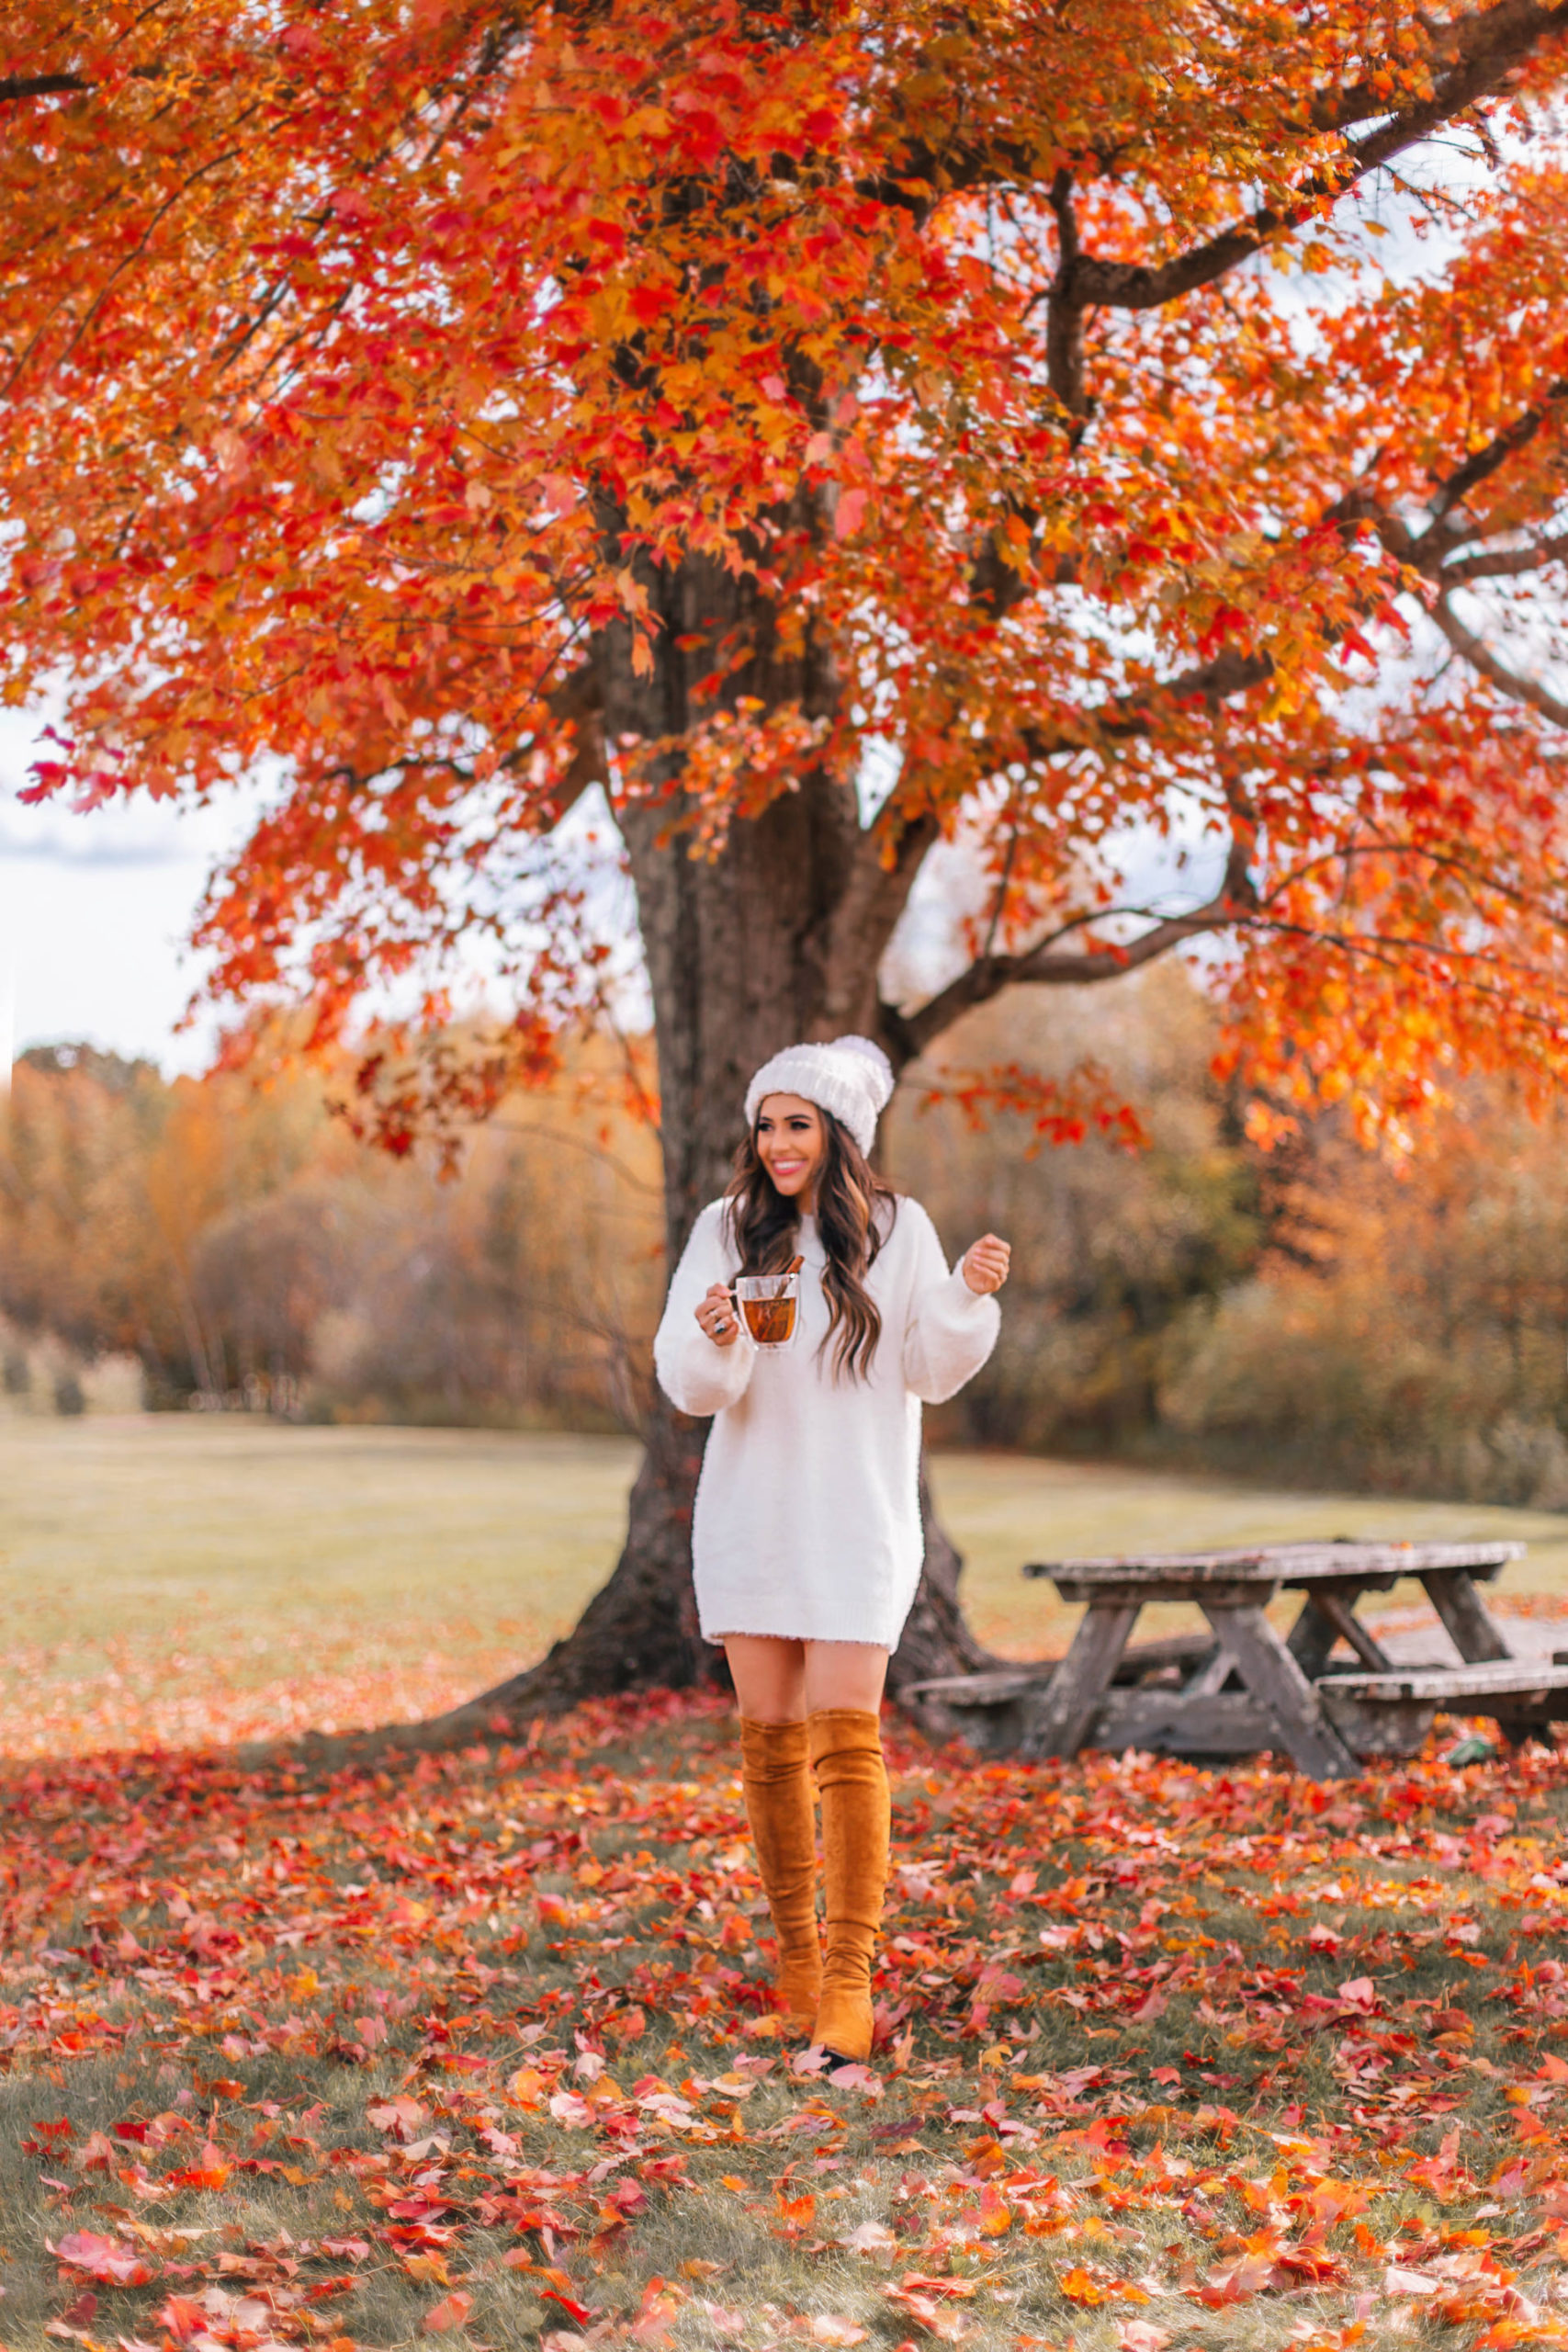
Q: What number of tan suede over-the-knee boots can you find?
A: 2